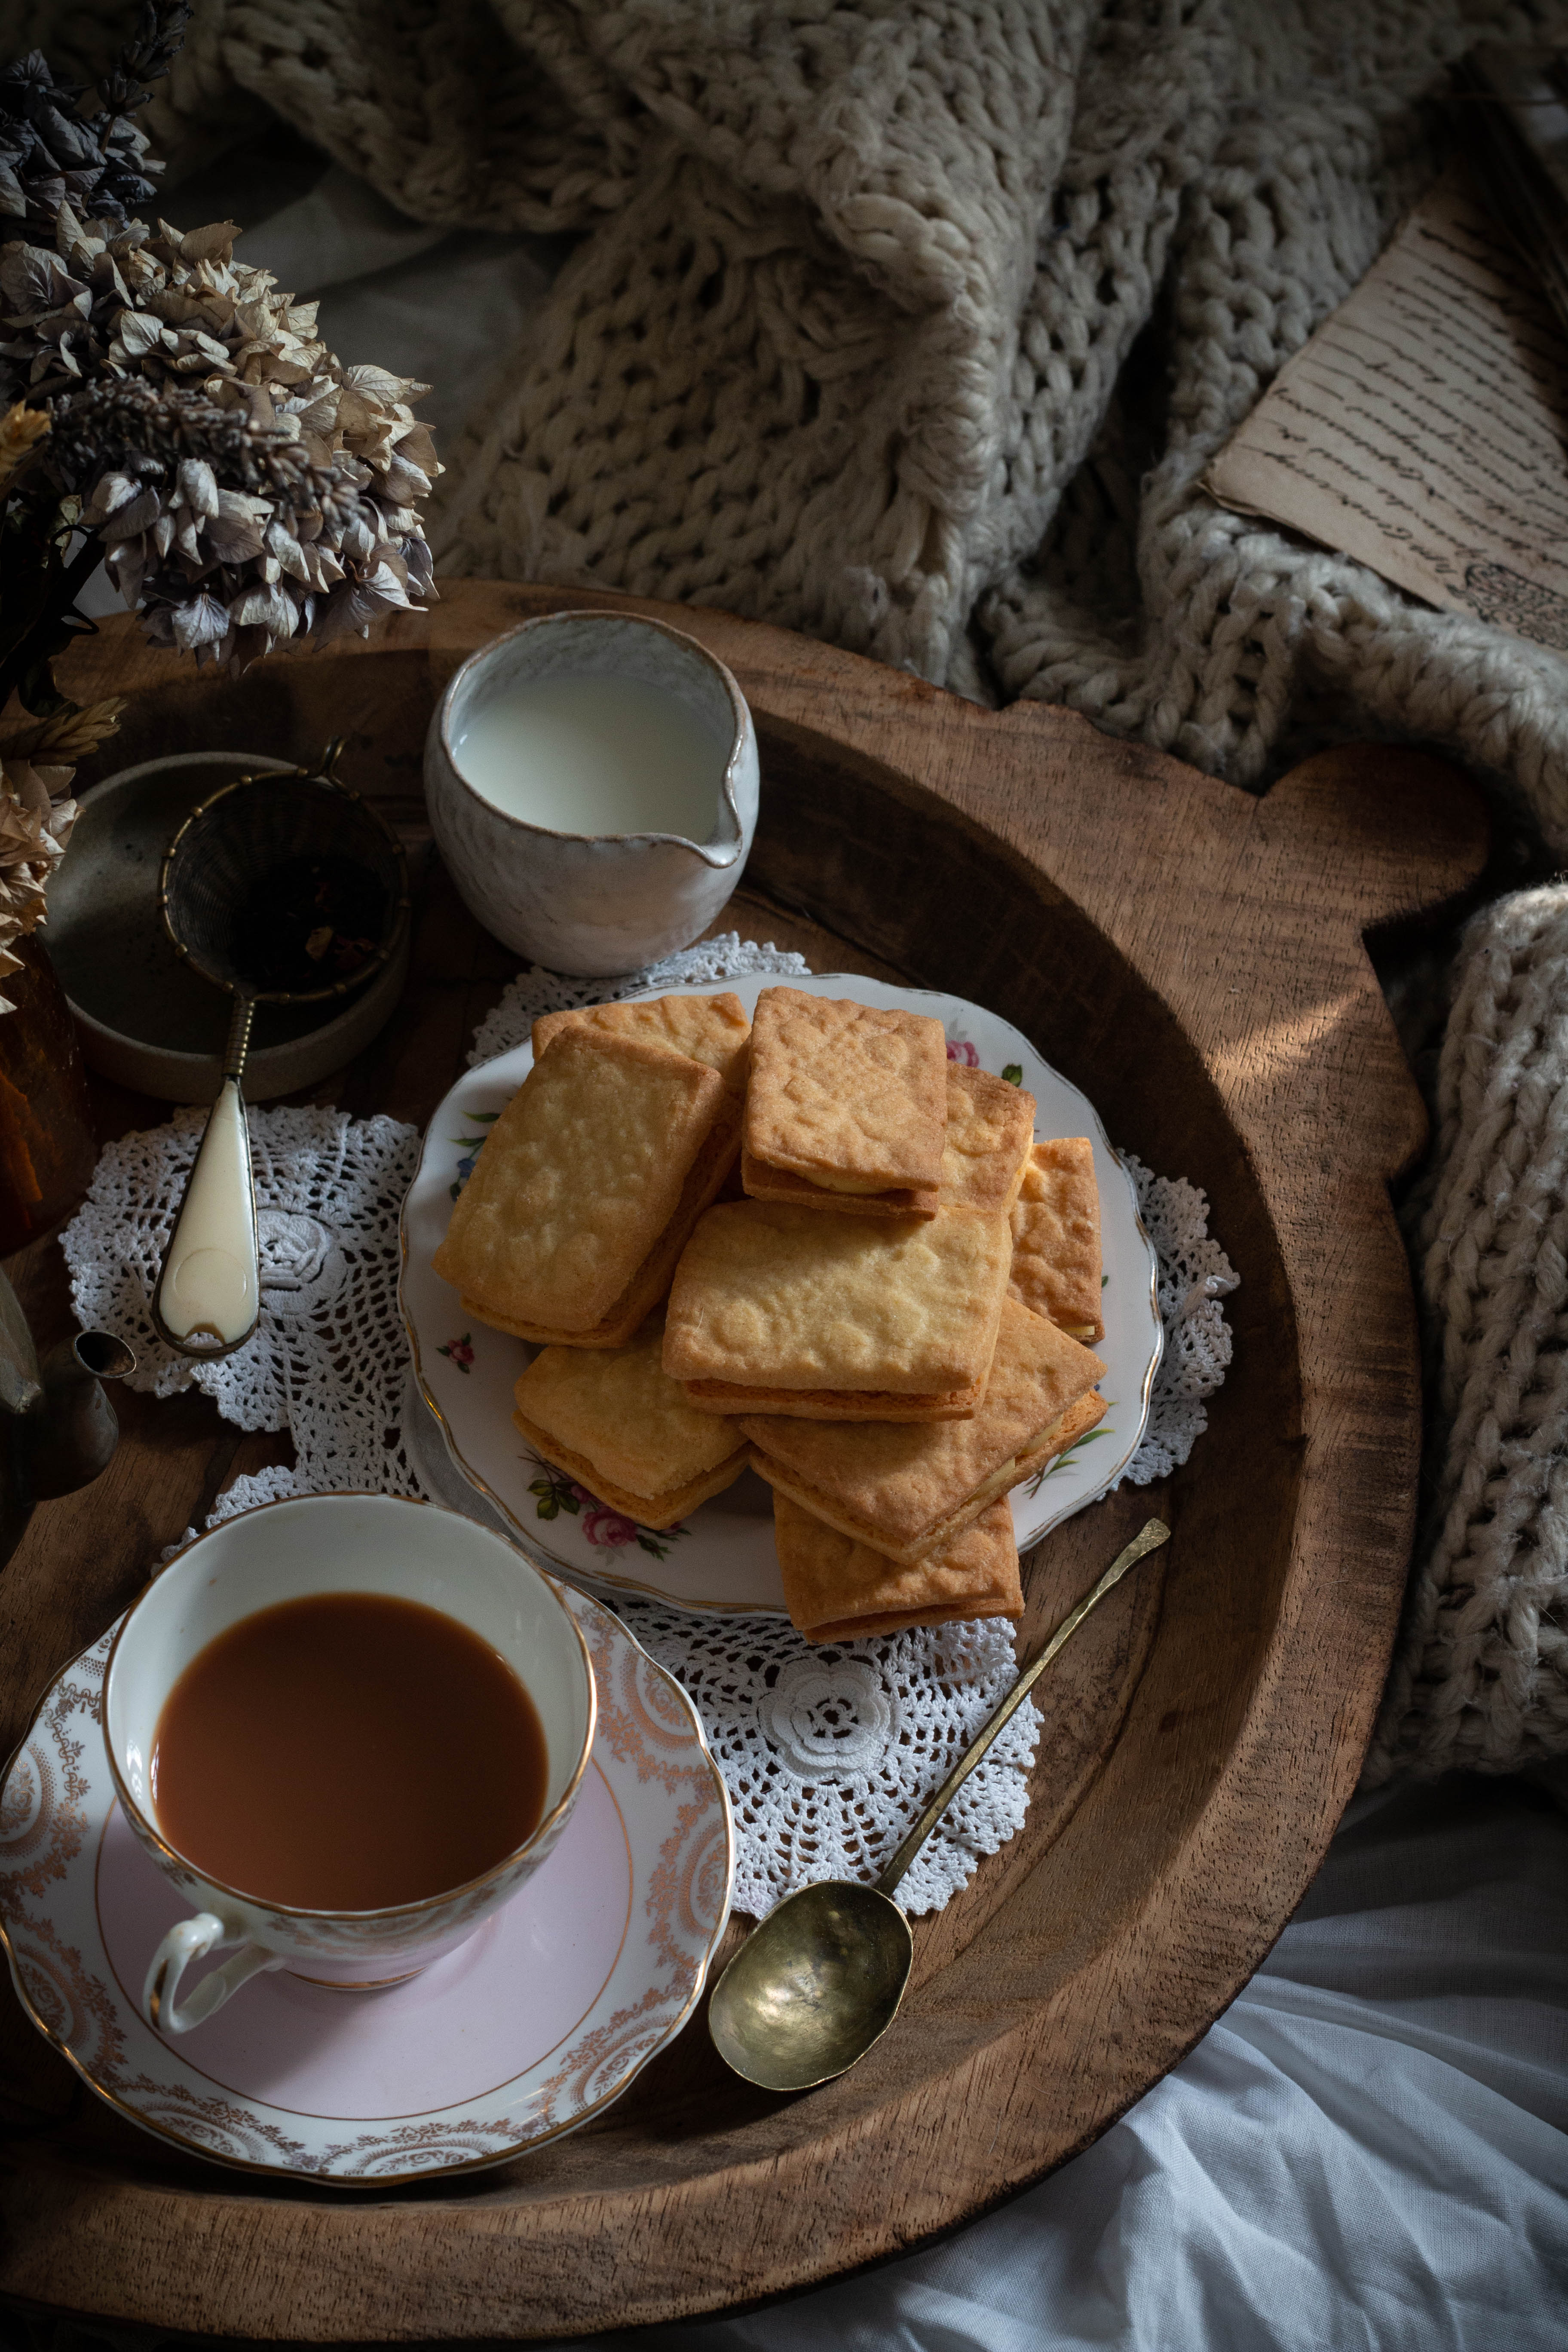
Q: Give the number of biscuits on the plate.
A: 9